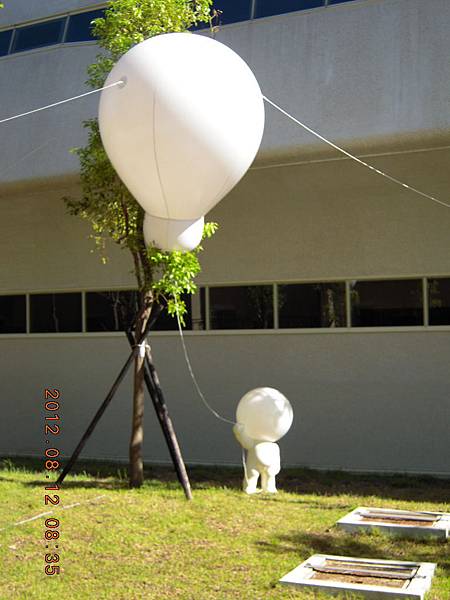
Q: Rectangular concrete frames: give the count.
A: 2